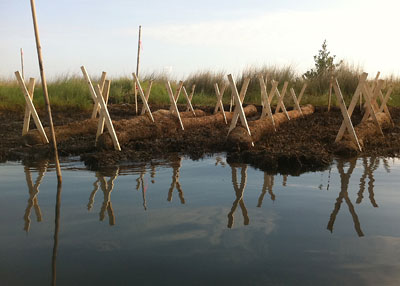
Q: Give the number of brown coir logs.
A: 4